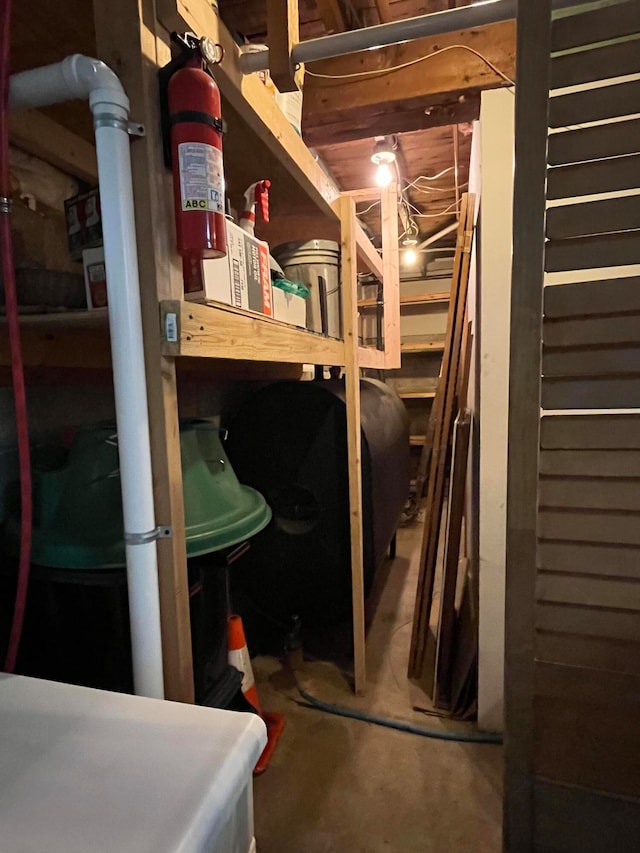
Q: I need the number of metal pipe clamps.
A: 2